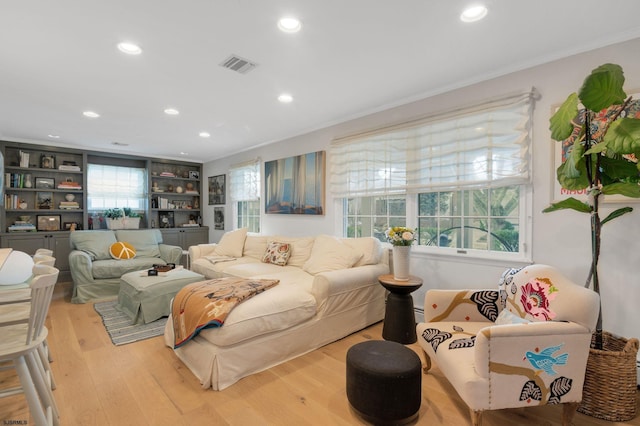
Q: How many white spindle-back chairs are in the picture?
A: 3